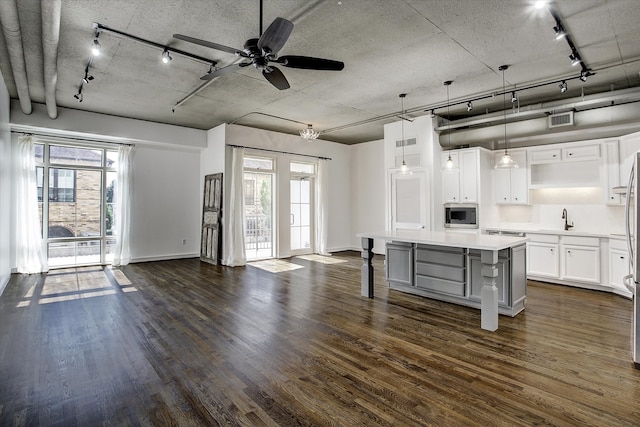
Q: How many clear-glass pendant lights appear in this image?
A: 3